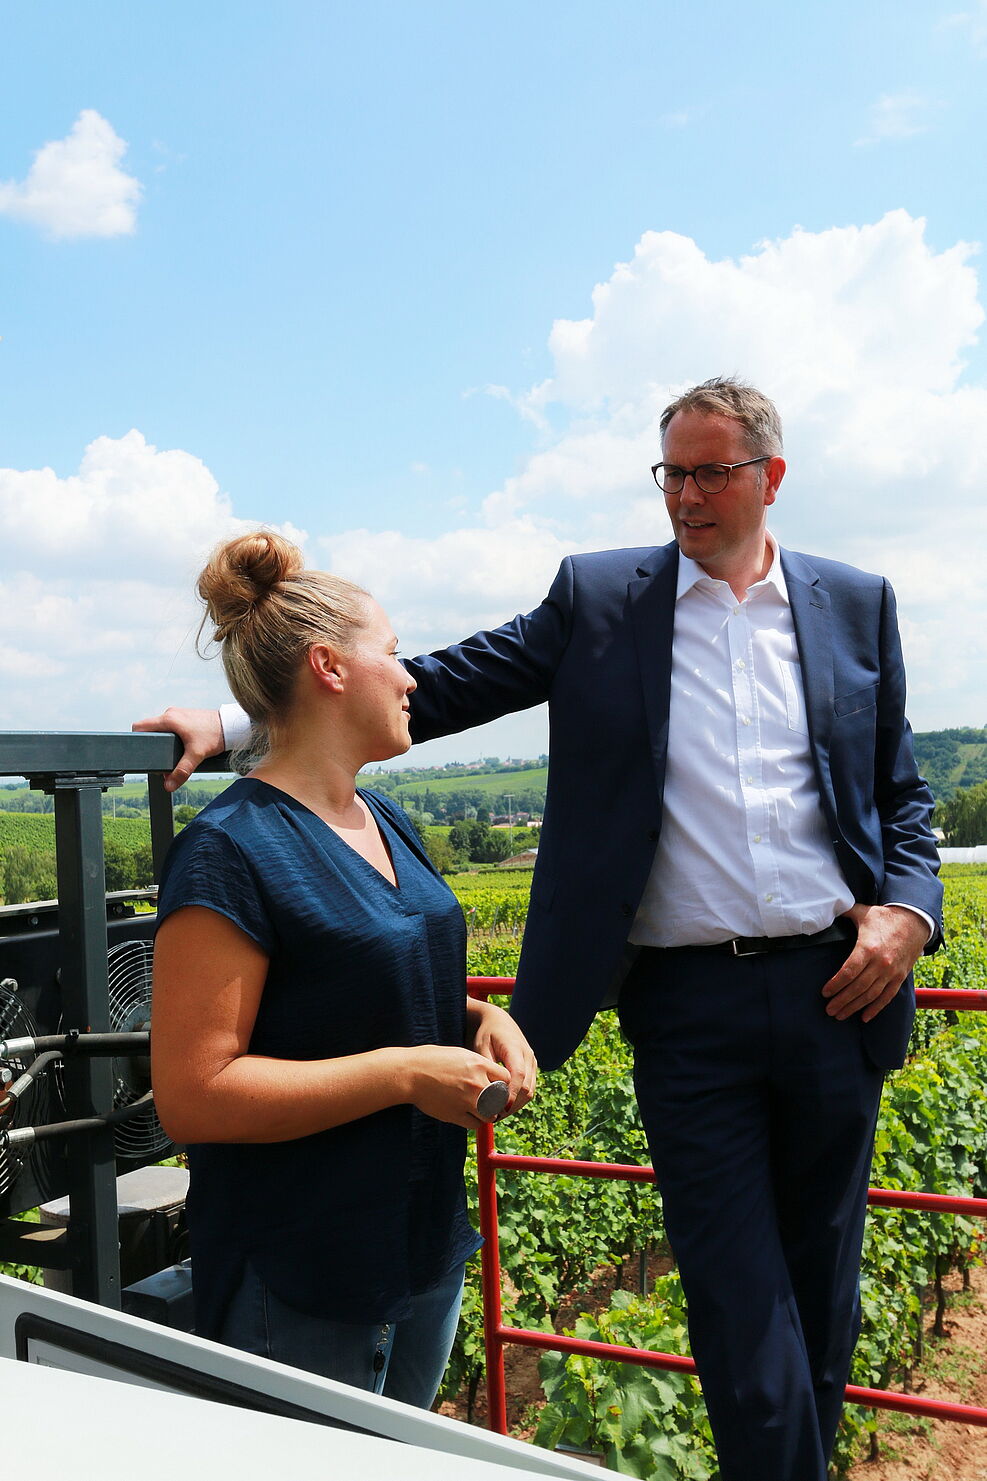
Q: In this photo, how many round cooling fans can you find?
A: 2